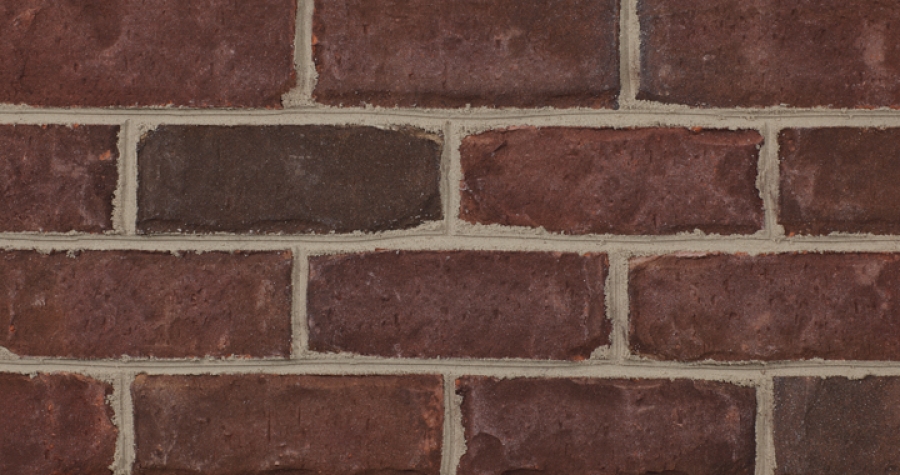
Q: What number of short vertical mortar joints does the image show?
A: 10